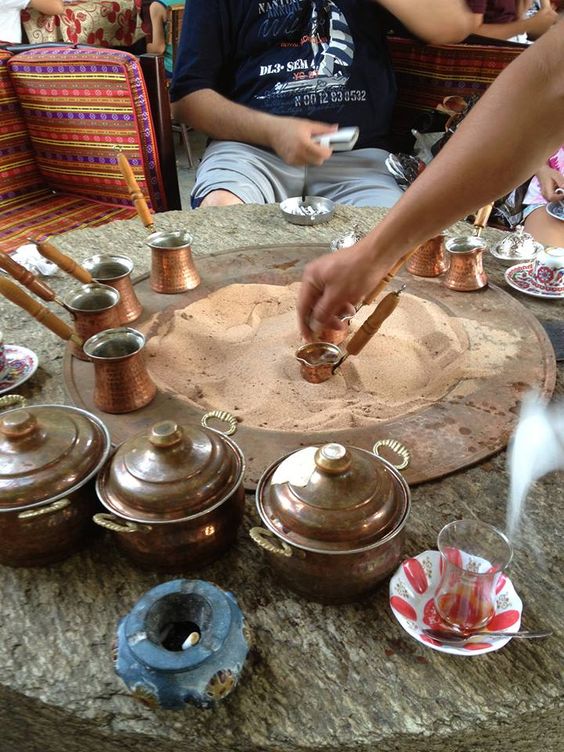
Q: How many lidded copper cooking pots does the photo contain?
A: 3